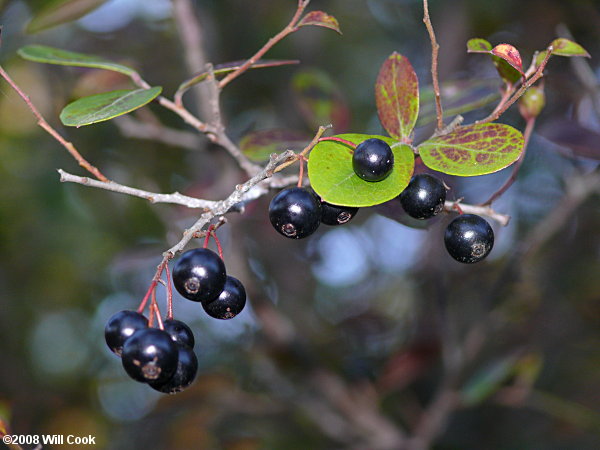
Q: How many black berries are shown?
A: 11